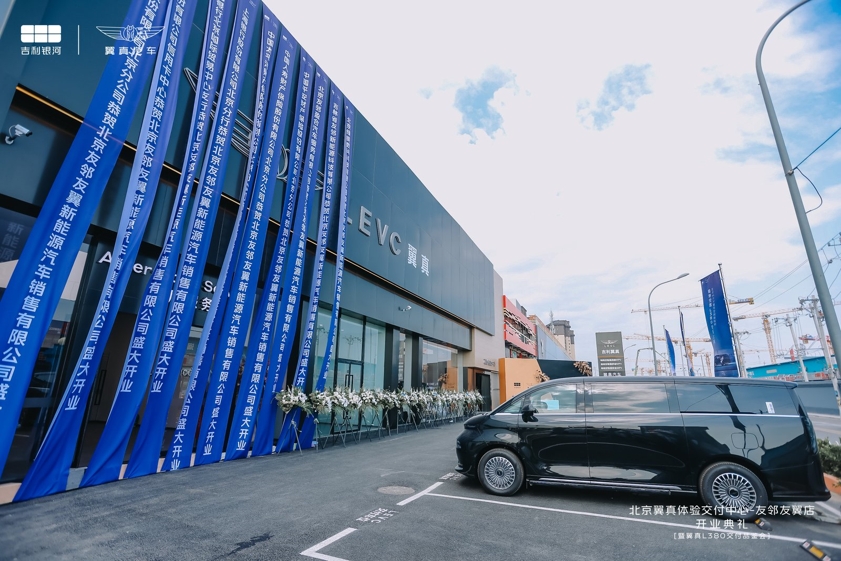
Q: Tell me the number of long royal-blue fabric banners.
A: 10